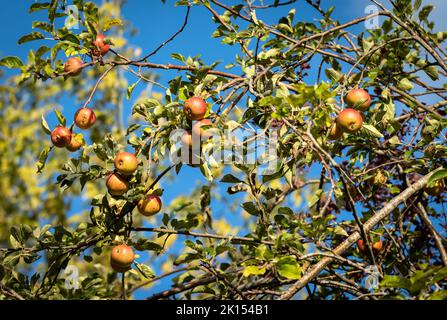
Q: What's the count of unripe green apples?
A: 0